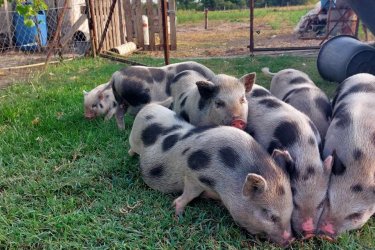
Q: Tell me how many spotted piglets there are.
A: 7